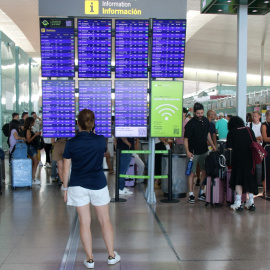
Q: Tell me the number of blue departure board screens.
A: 7